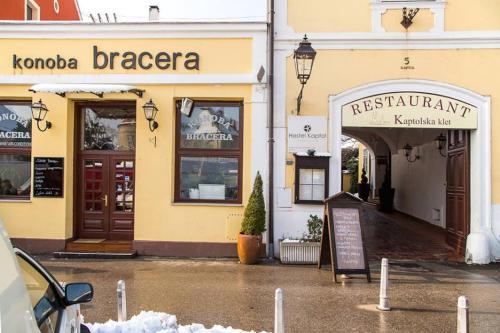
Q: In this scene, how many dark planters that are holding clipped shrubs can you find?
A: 2